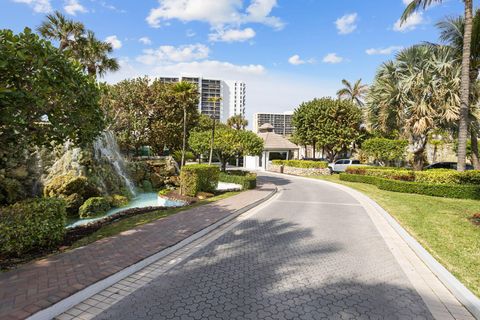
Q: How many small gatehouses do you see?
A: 1